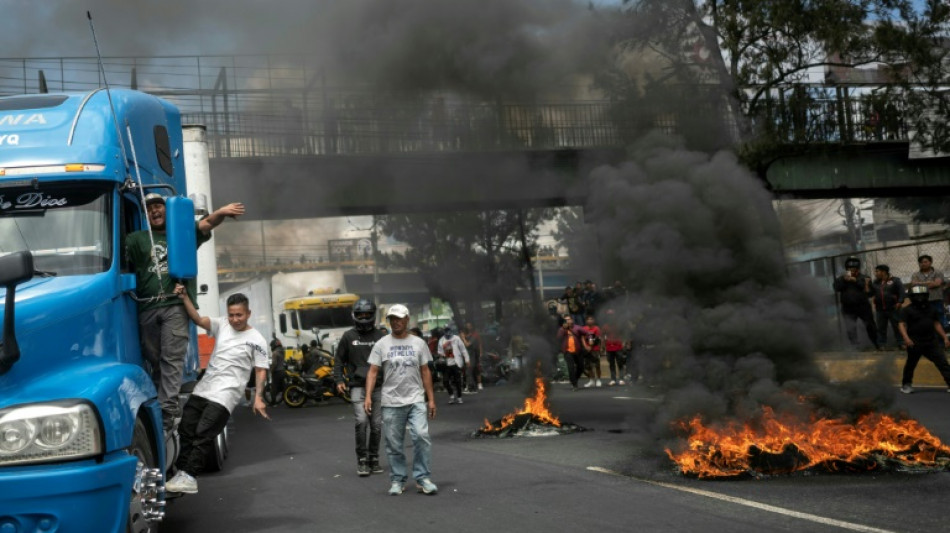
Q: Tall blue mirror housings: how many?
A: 1